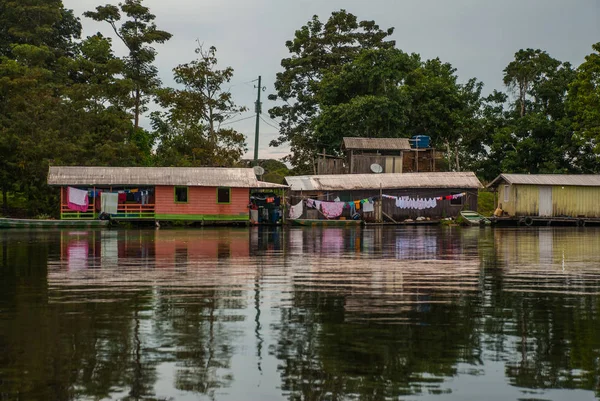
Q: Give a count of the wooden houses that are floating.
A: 3